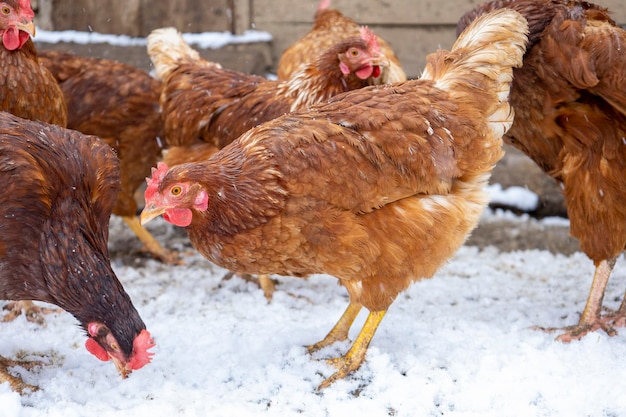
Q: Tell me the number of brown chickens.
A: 7